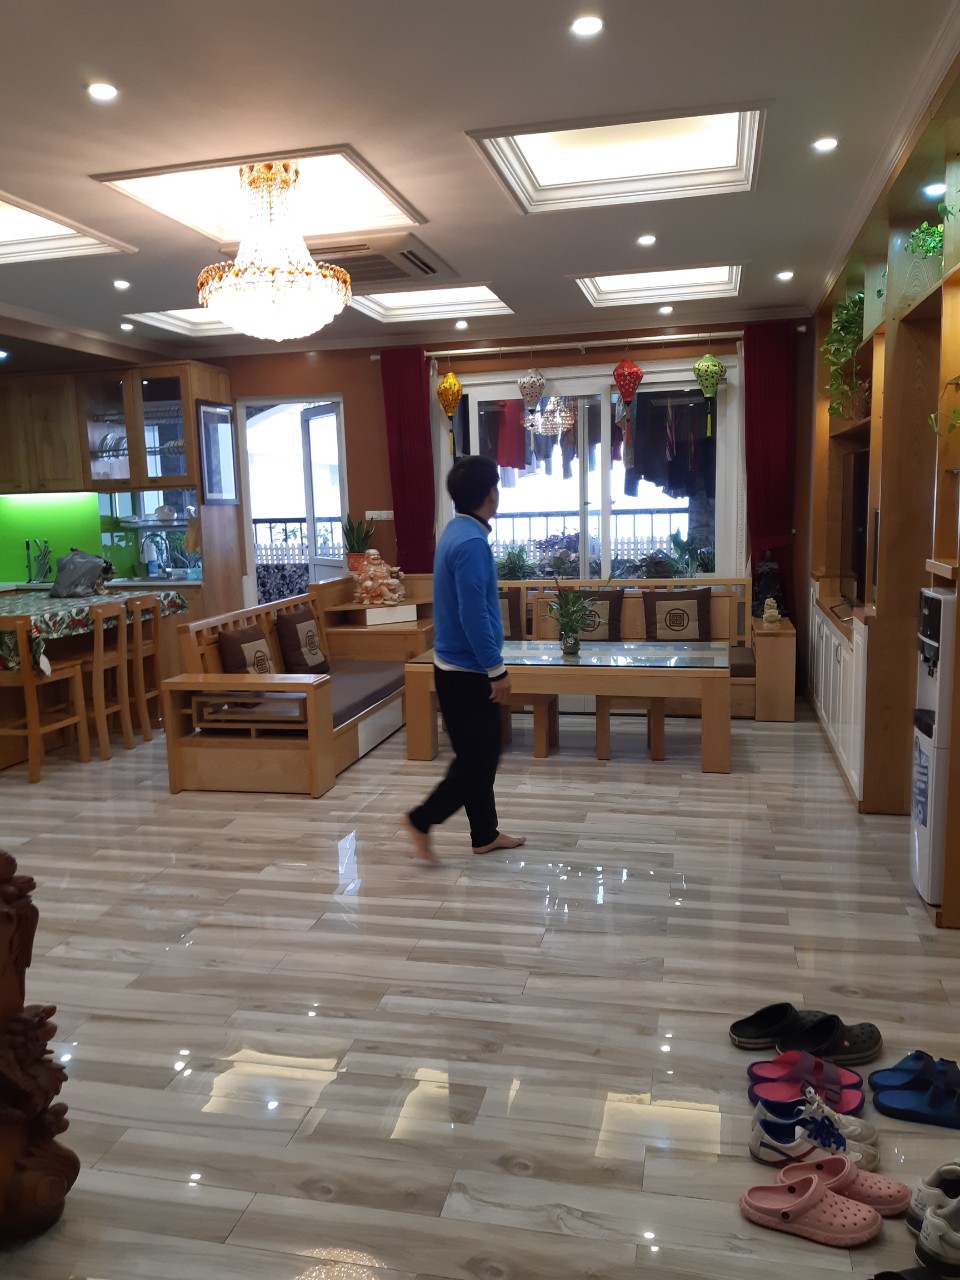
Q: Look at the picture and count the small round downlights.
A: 11